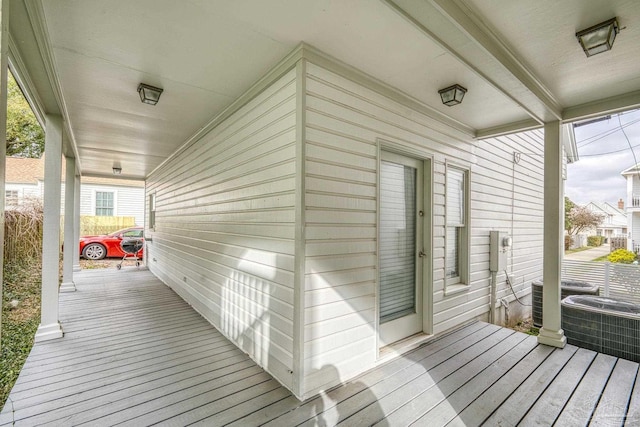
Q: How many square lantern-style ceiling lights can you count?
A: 4